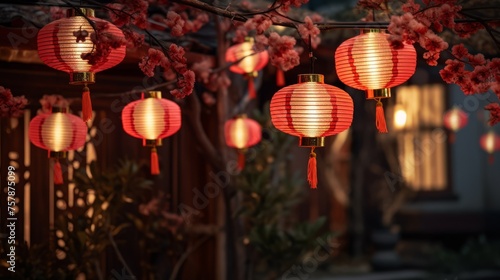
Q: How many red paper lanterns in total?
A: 9